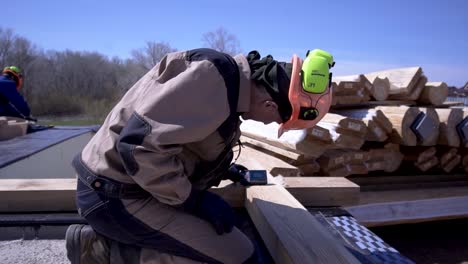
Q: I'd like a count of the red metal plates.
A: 0